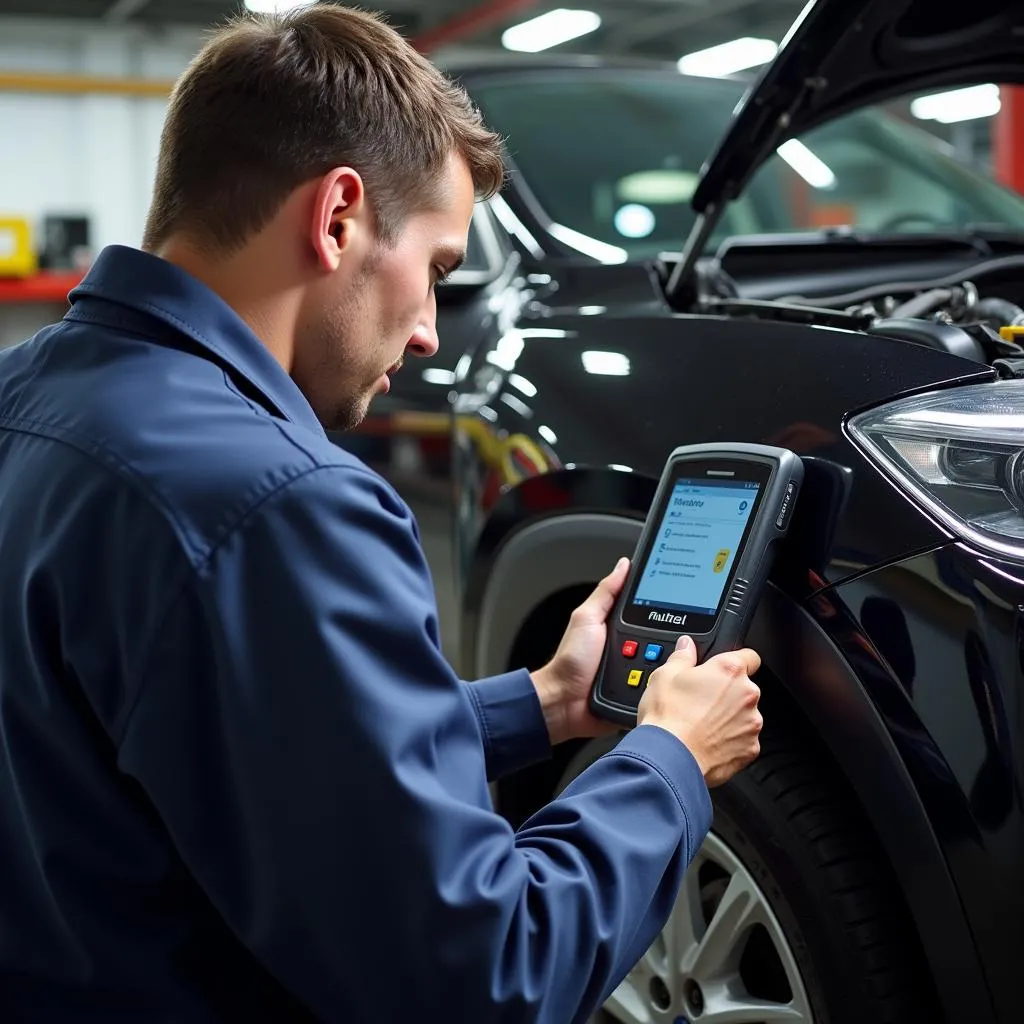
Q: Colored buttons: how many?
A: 3